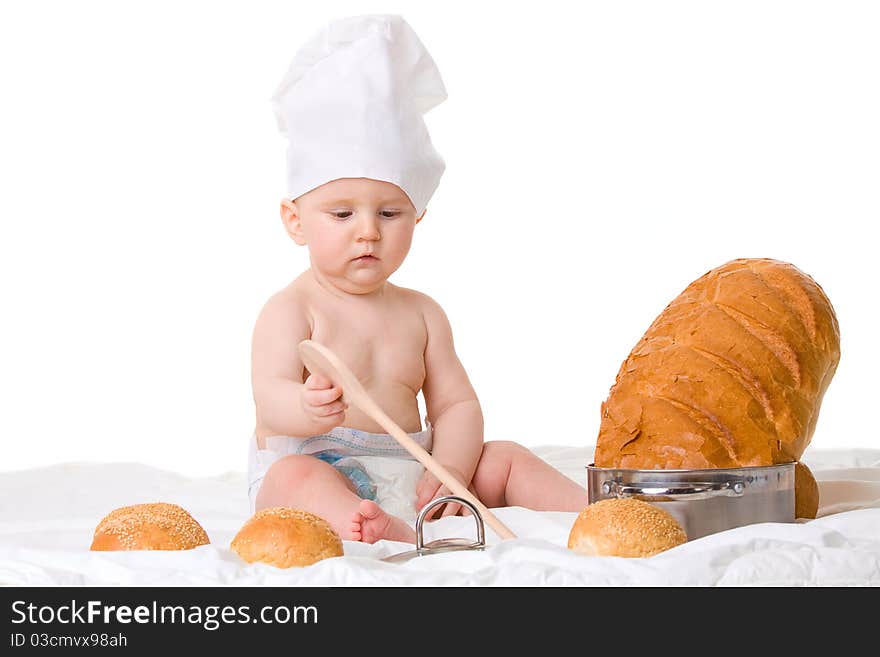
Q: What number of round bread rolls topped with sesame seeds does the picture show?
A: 3